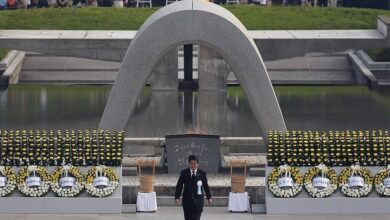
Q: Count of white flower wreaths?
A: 8